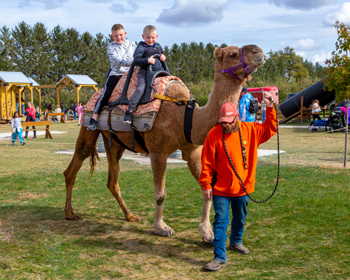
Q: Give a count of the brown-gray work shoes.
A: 2